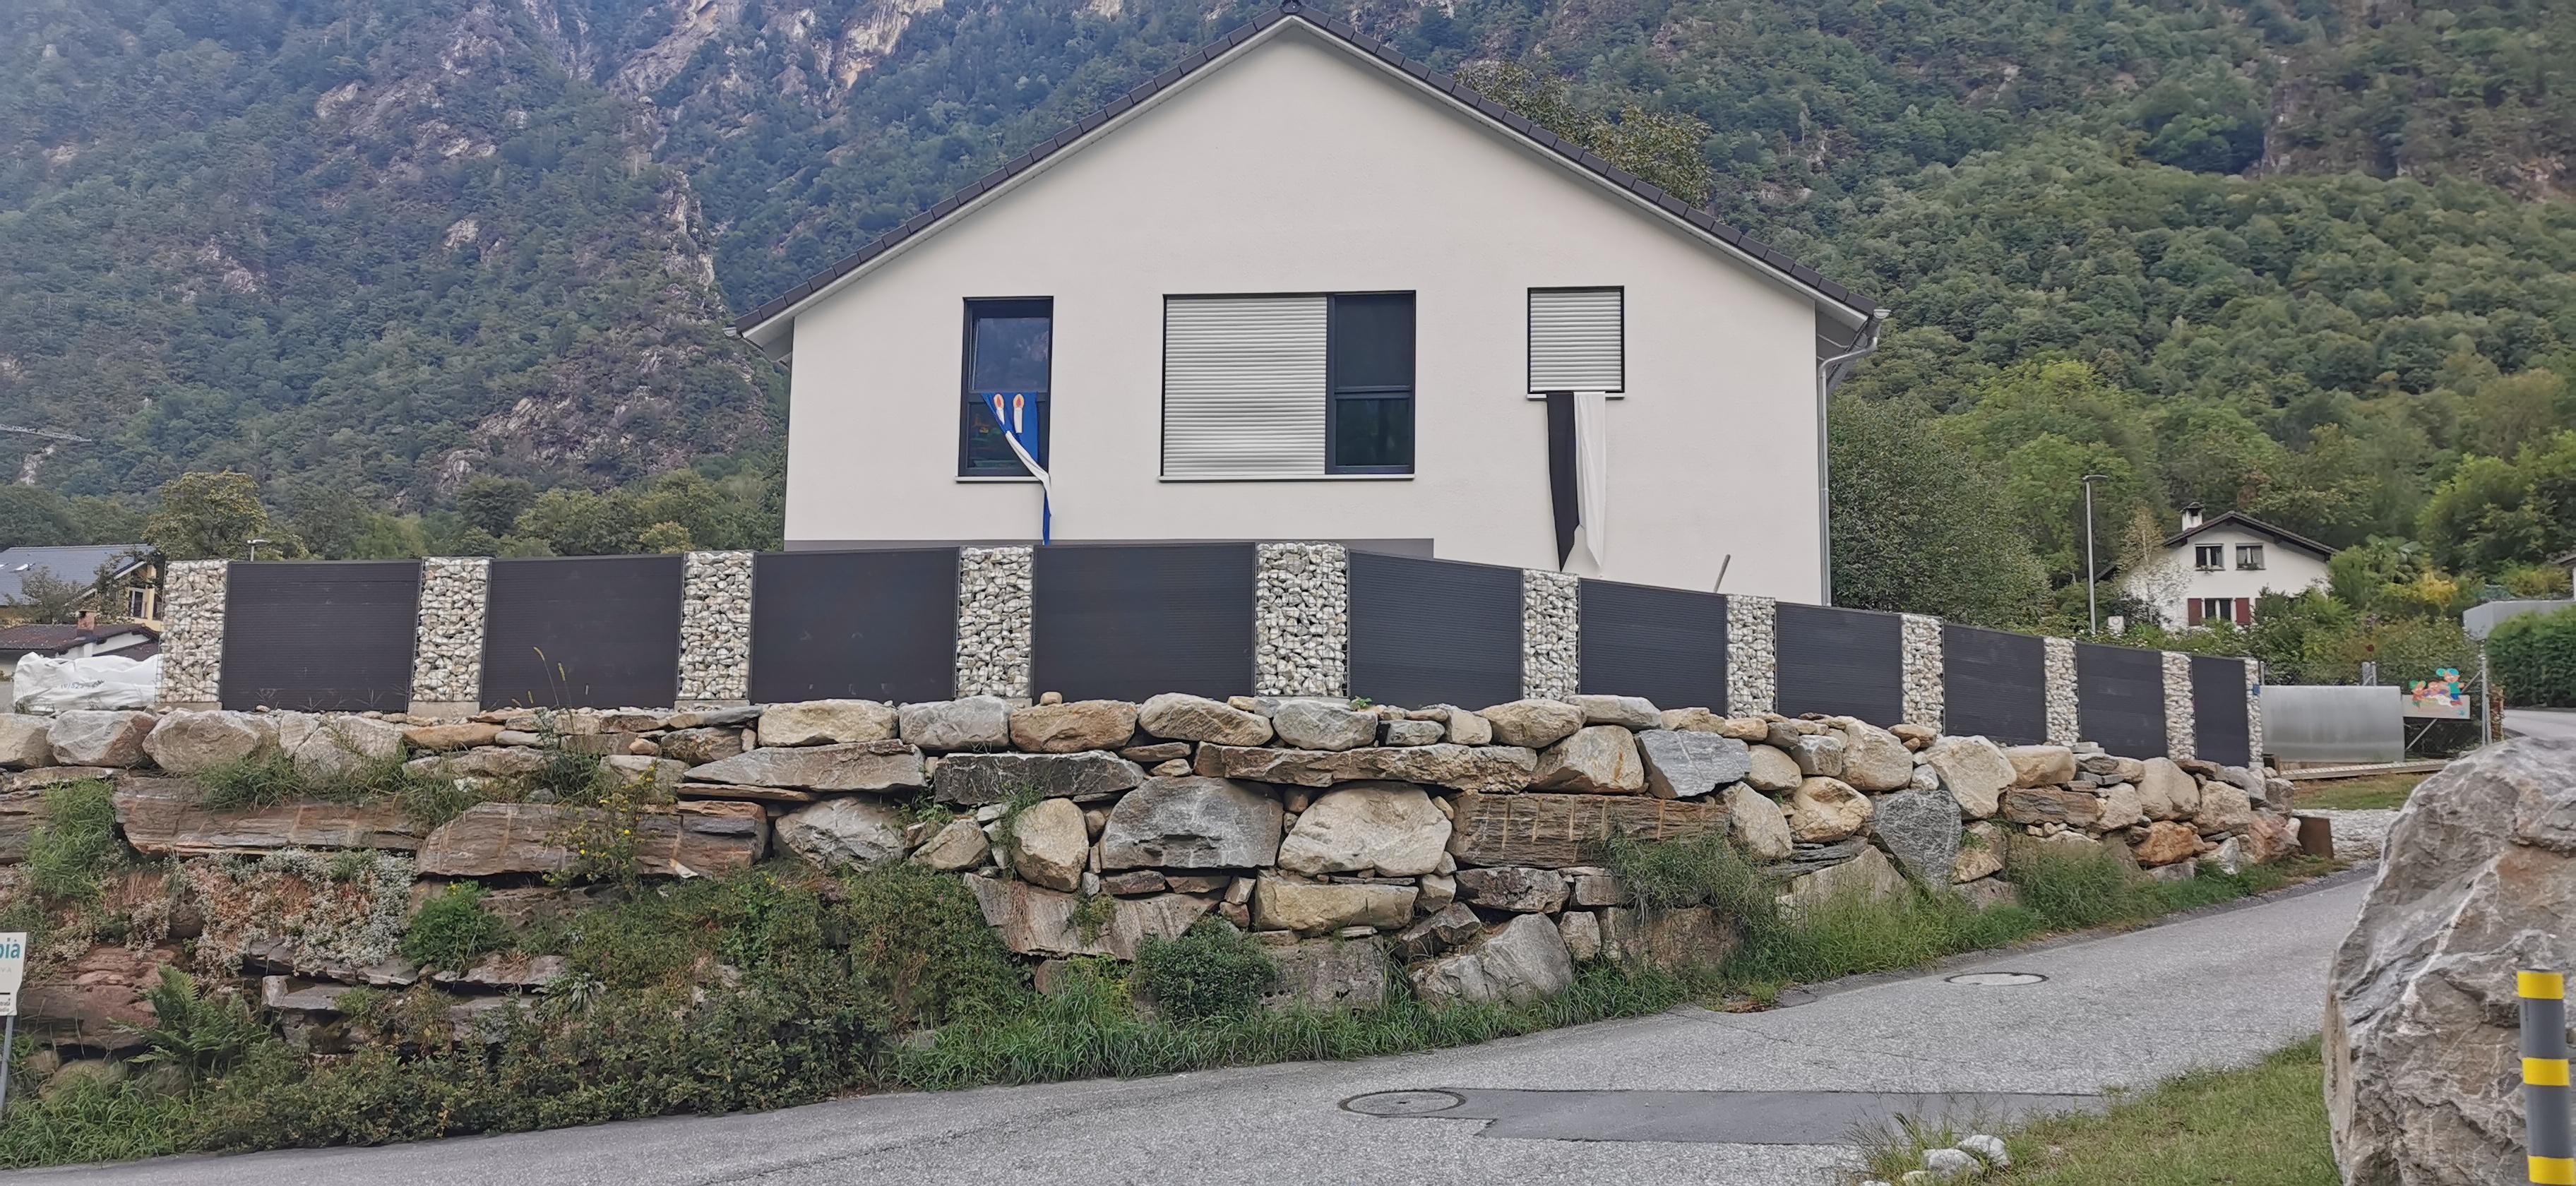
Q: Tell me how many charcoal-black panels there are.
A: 10